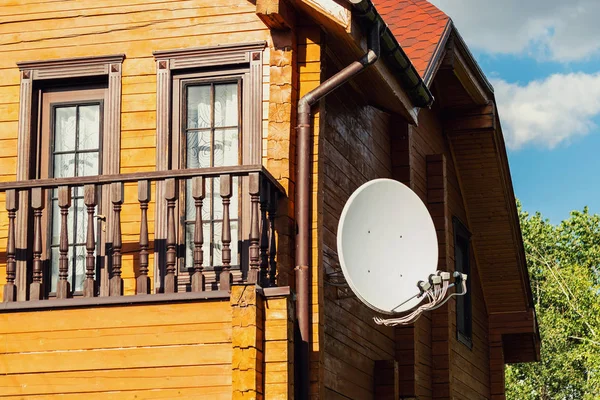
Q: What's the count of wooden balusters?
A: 12